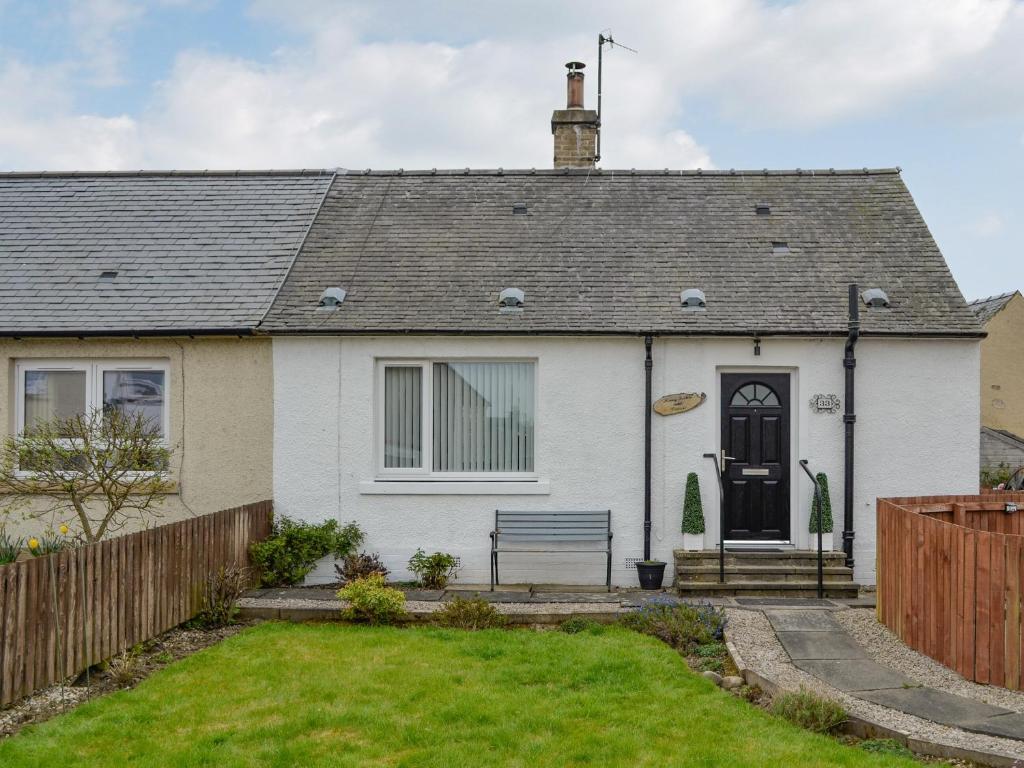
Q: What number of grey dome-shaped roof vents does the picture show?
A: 4